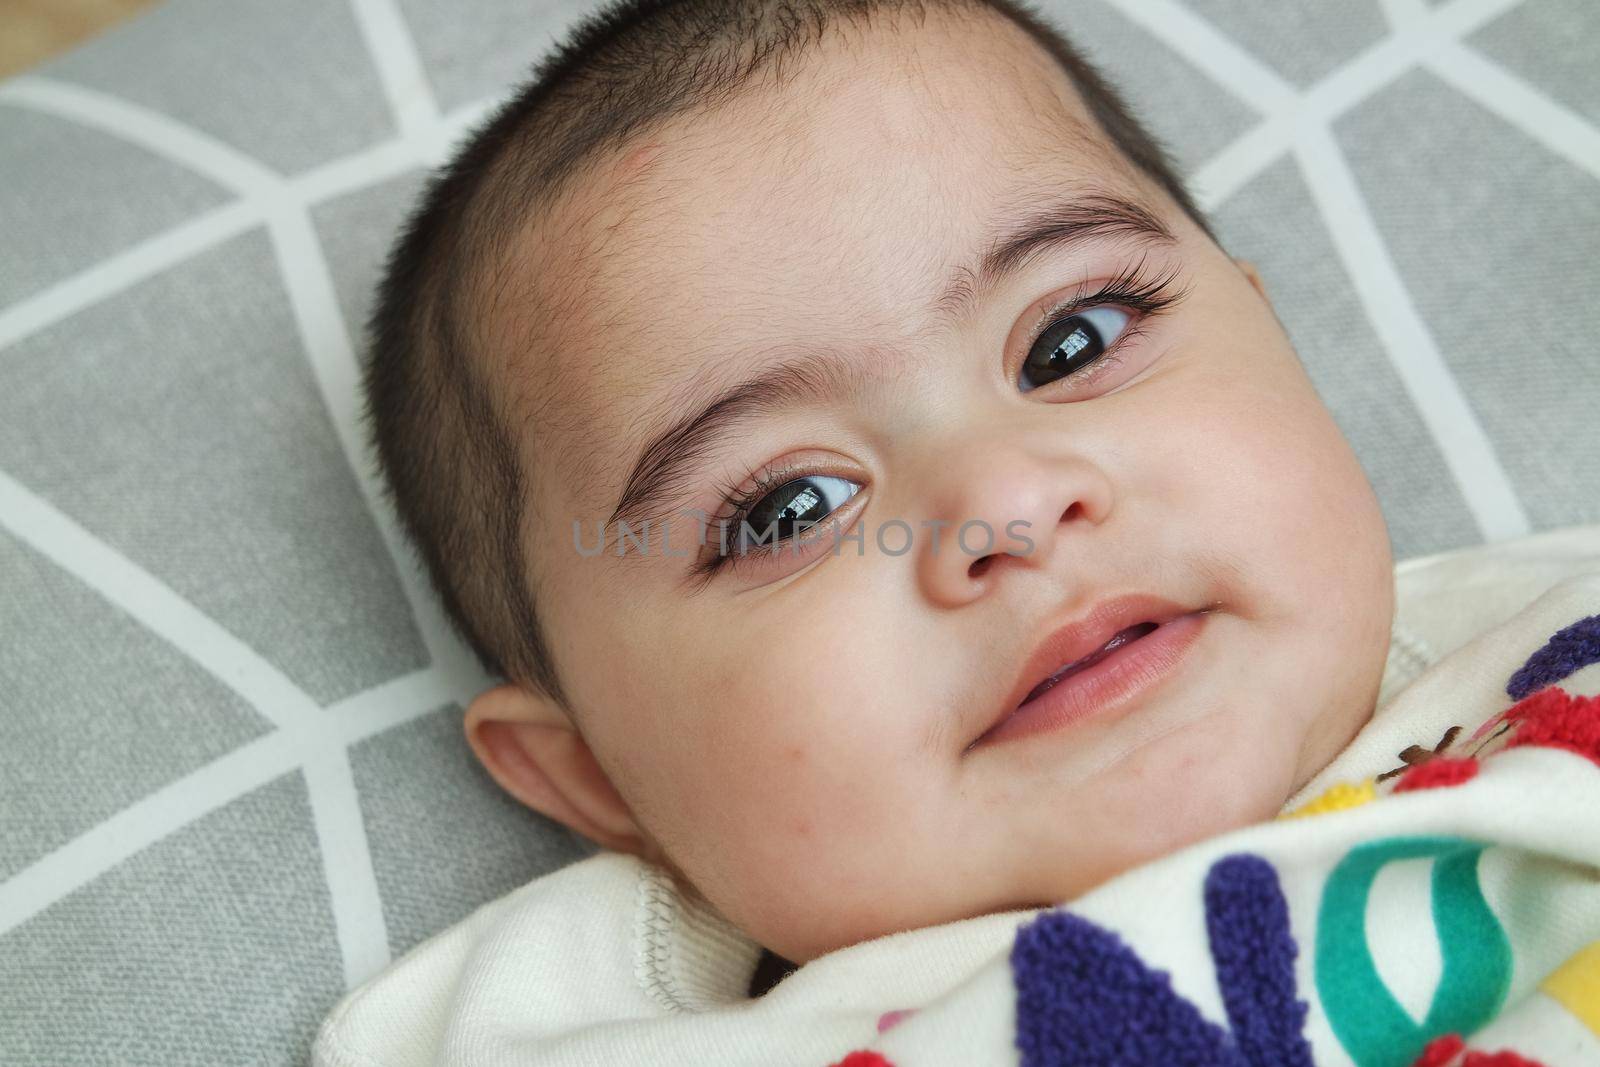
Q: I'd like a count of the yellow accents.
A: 2